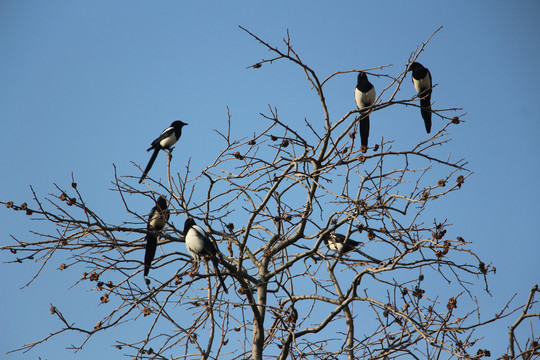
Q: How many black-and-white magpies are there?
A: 6